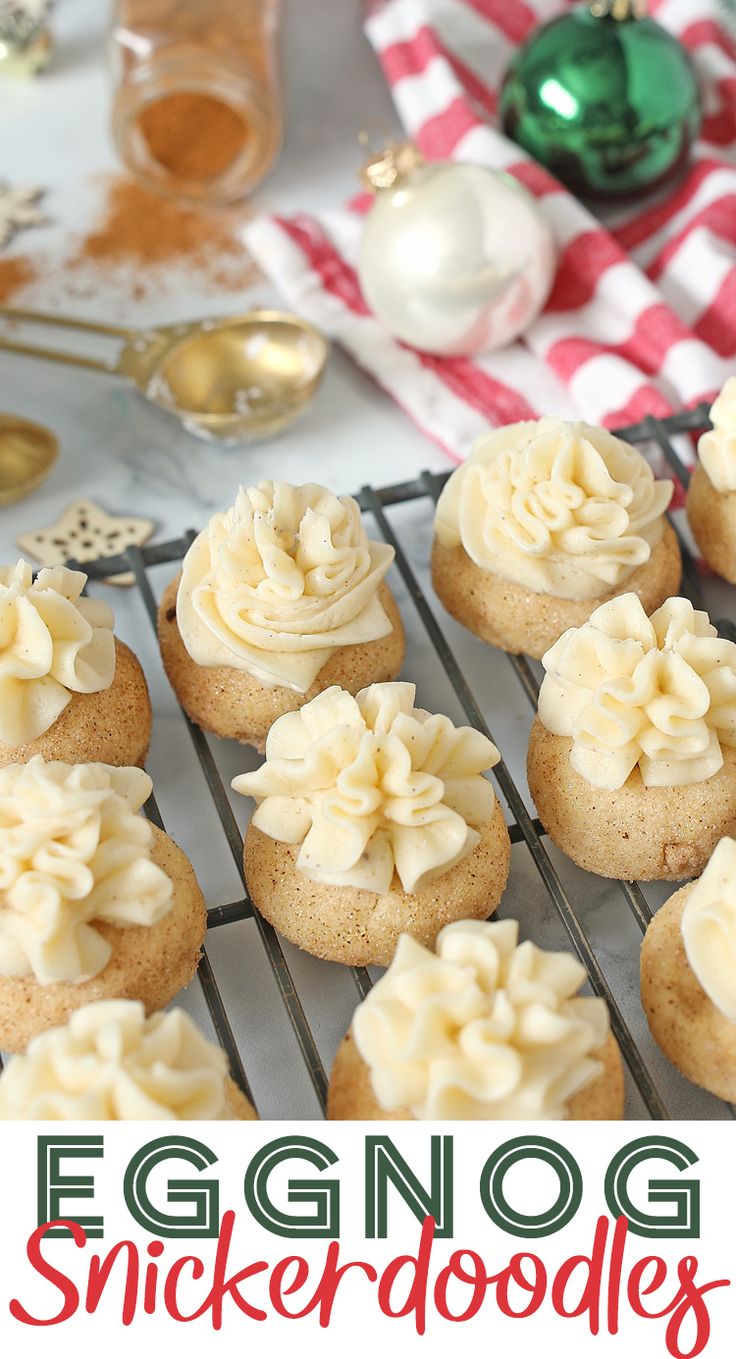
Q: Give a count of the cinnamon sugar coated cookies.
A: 10